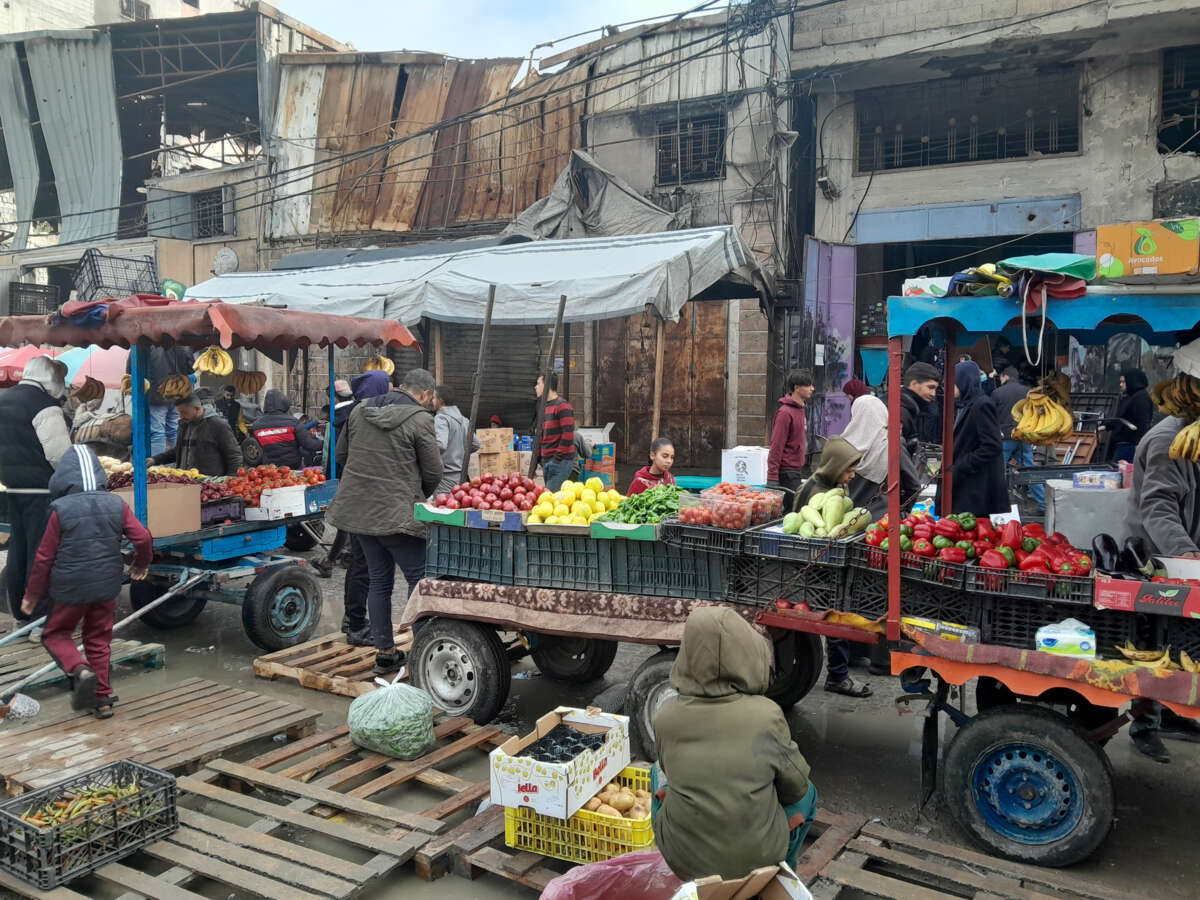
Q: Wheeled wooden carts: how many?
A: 3